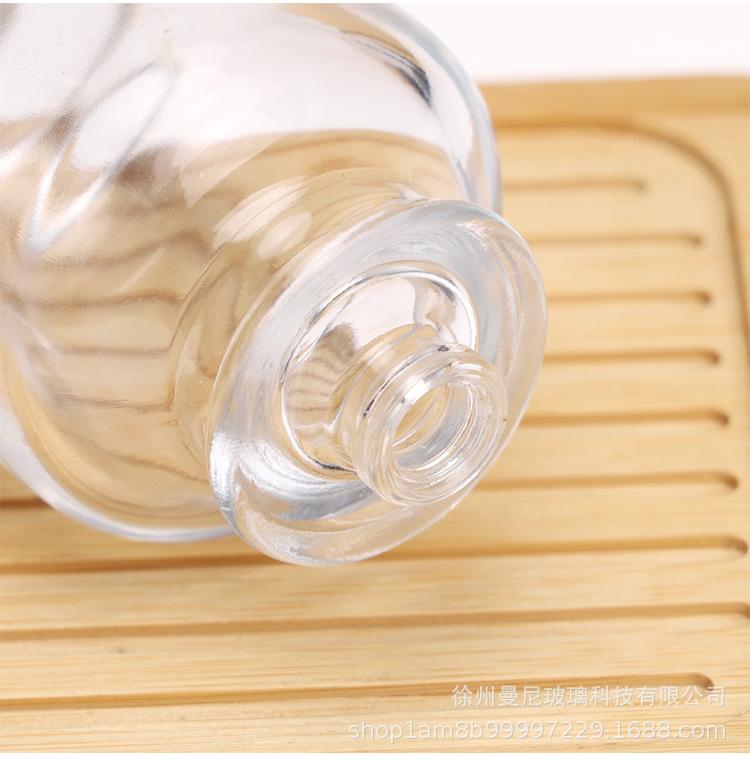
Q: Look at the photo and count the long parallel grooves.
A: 9